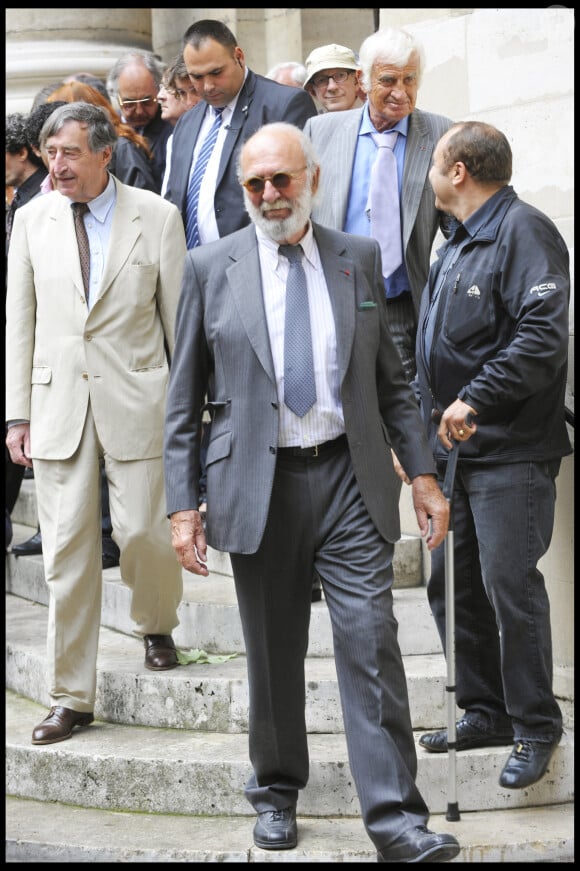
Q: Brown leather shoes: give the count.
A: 2